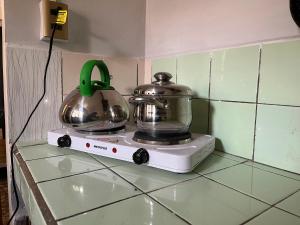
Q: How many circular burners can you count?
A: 2